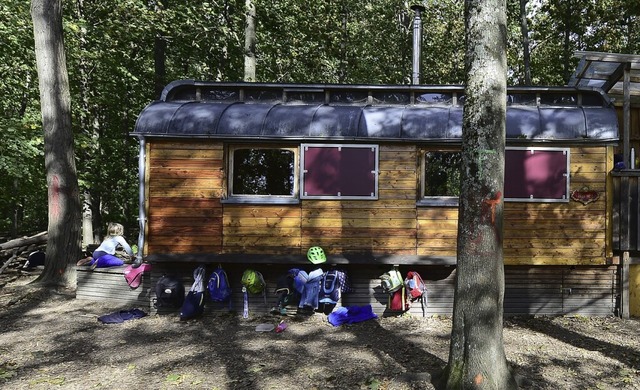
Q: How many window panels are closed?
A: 2